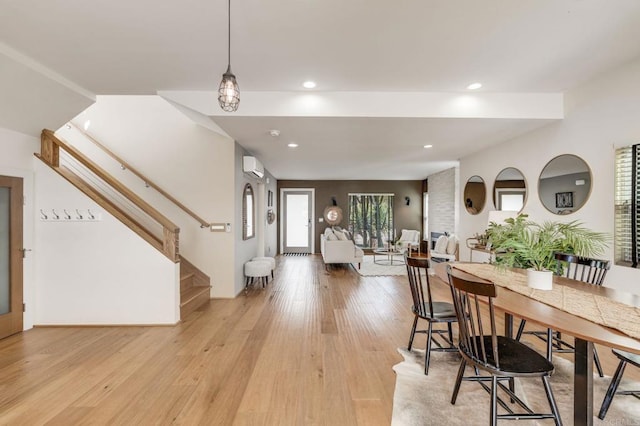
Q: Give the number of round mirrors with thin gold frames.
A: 3